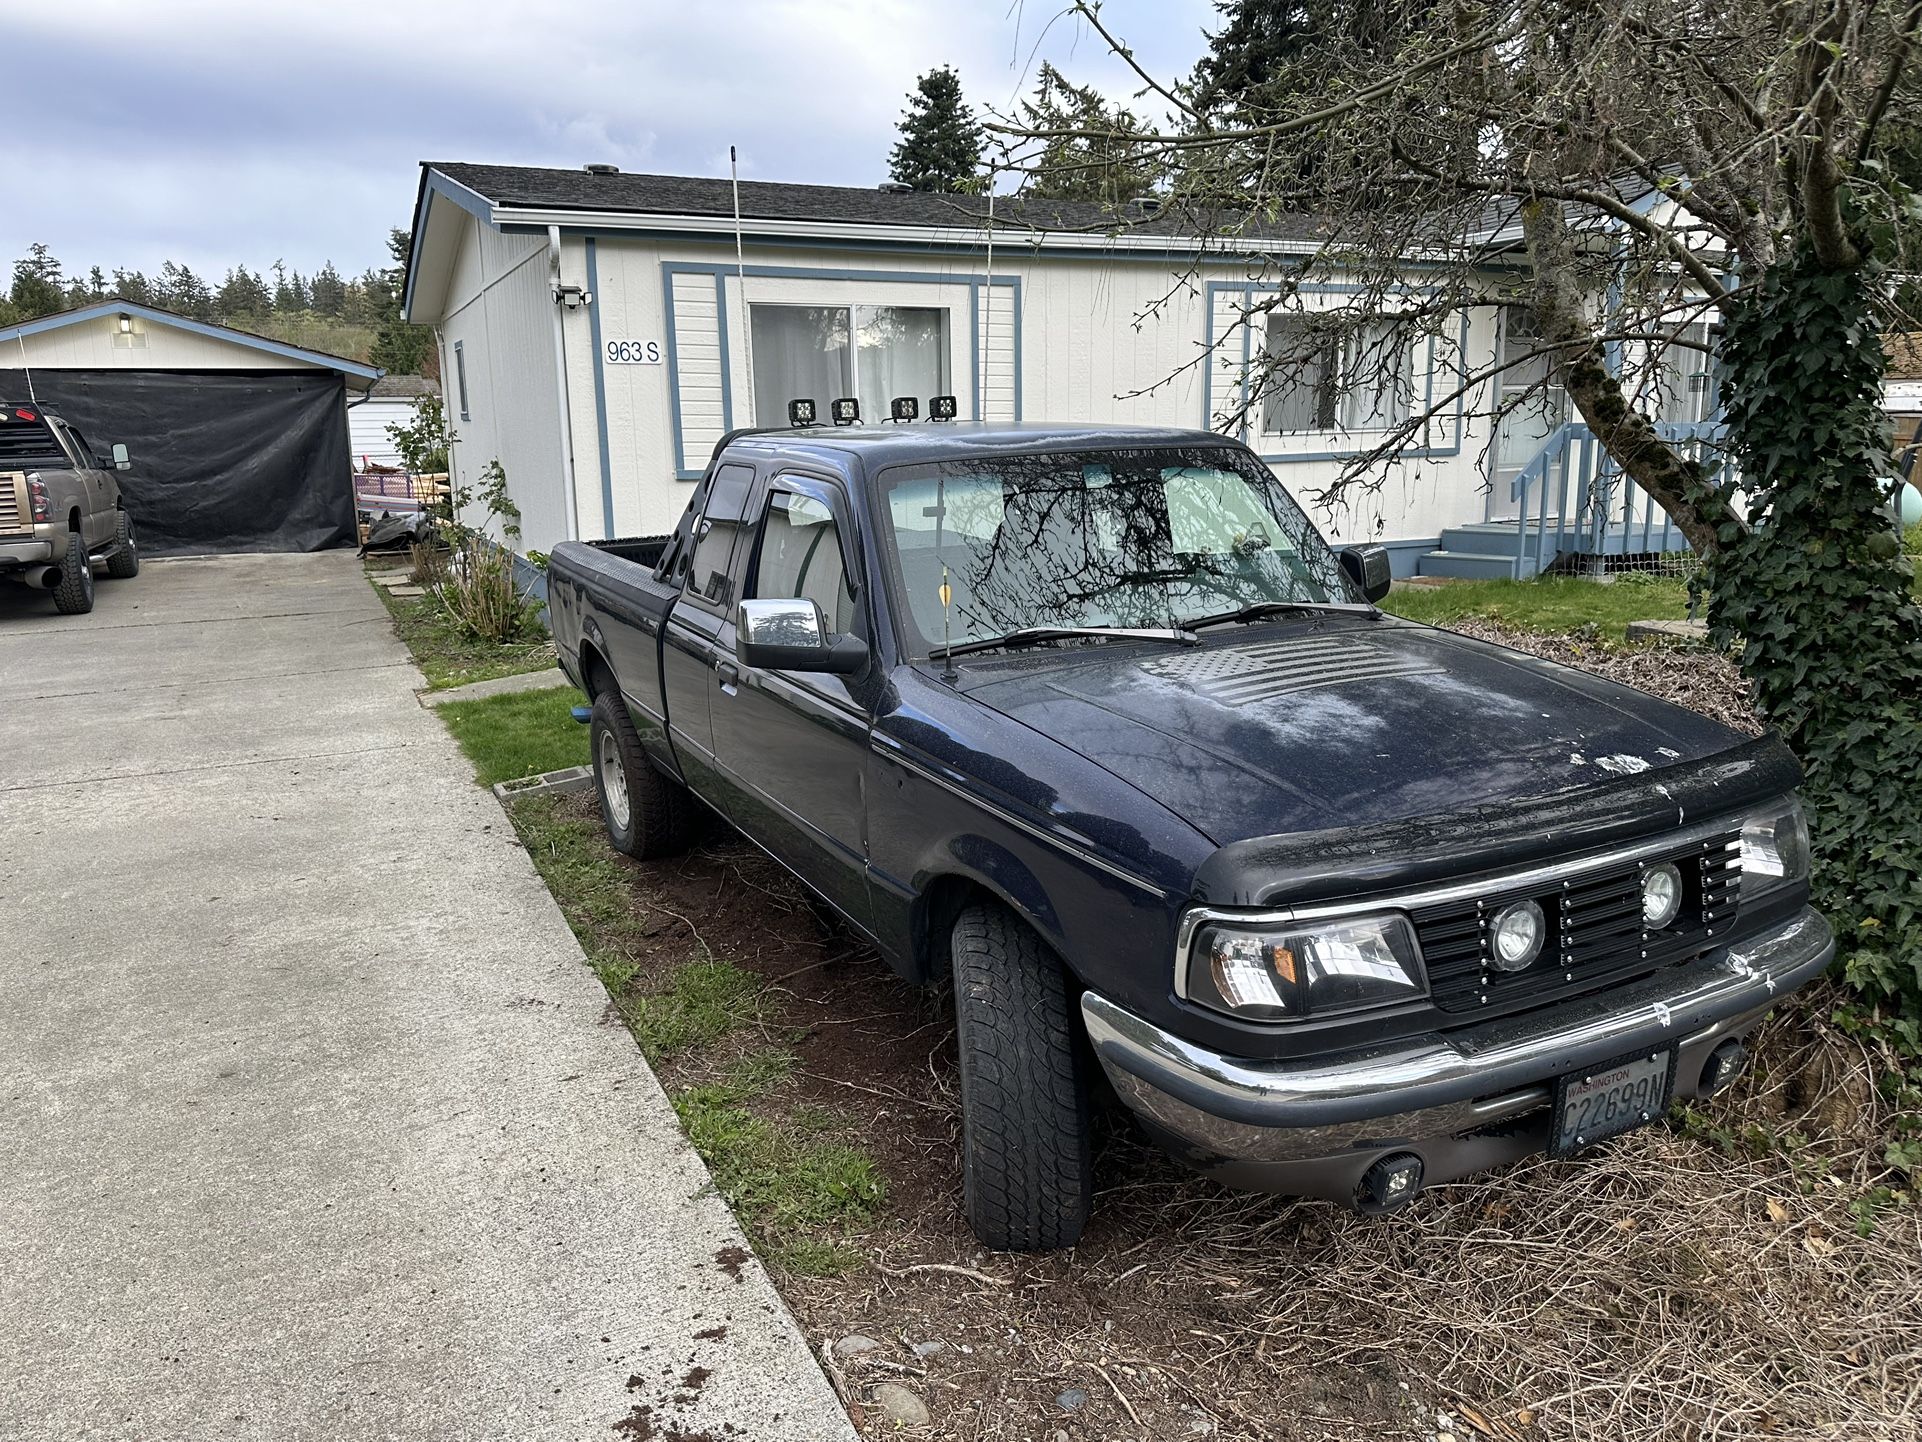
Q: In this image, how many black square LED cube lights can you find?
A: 6